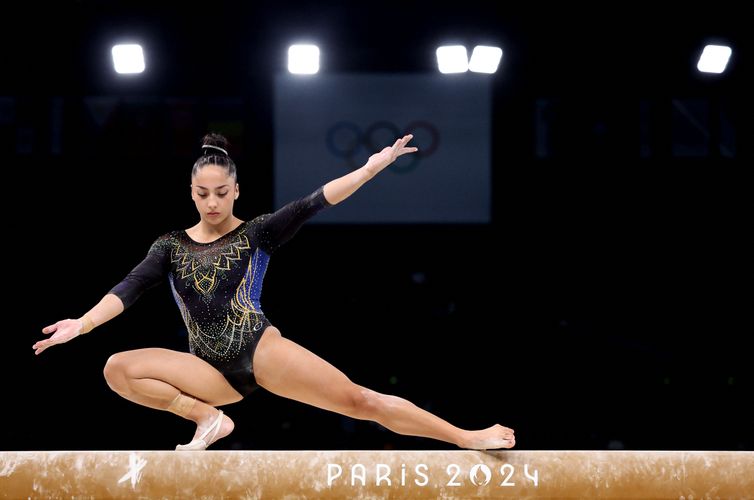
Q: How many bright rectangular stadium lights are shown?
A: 5